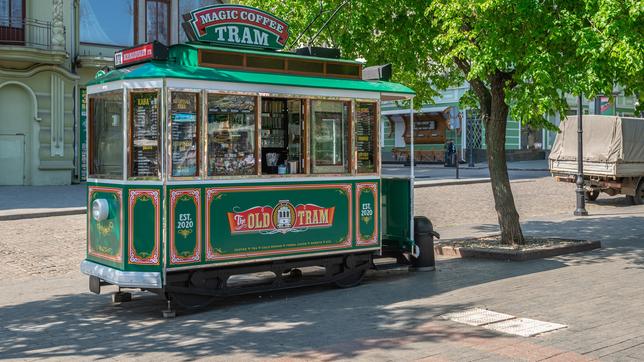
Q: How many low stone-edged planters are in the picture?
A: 1